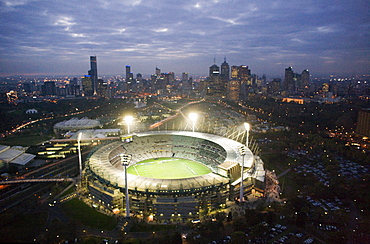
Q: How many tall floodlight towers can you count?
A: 6